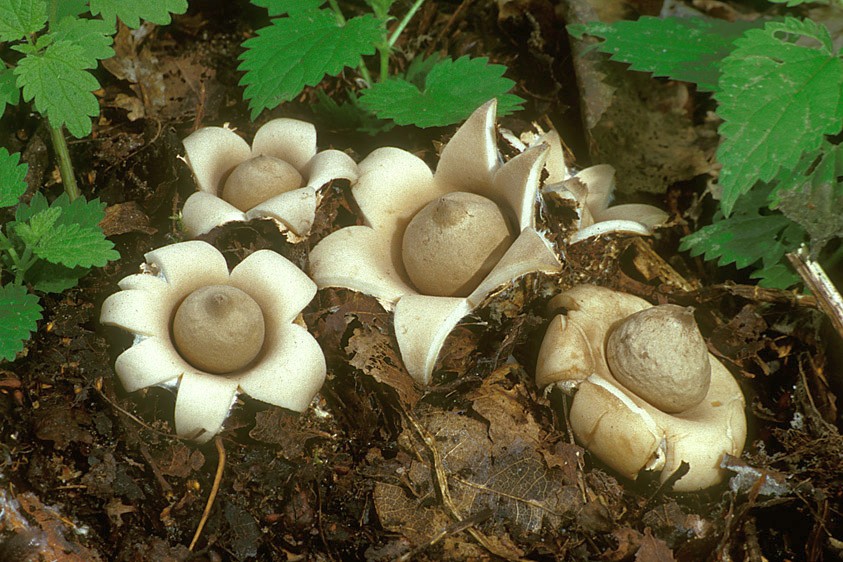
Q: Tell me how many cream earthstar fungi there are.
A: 5